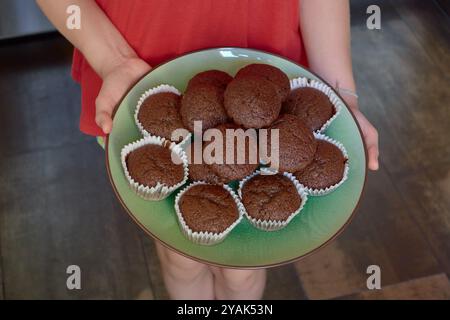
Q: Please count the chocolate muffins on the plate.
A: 13